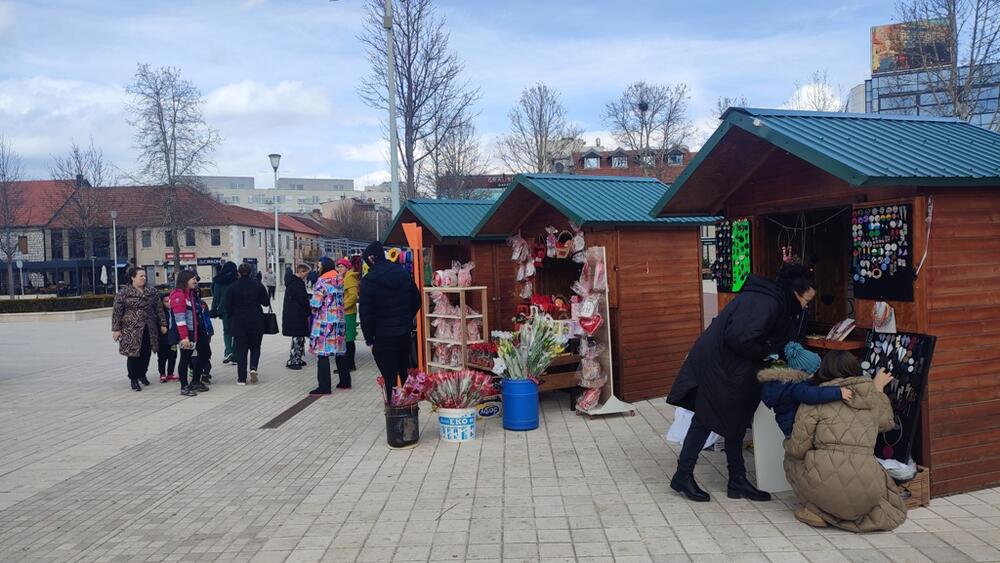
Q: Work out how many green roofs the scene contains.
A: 3